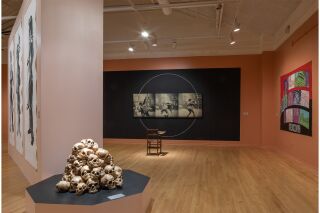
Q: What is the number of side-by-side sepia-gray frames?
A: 3